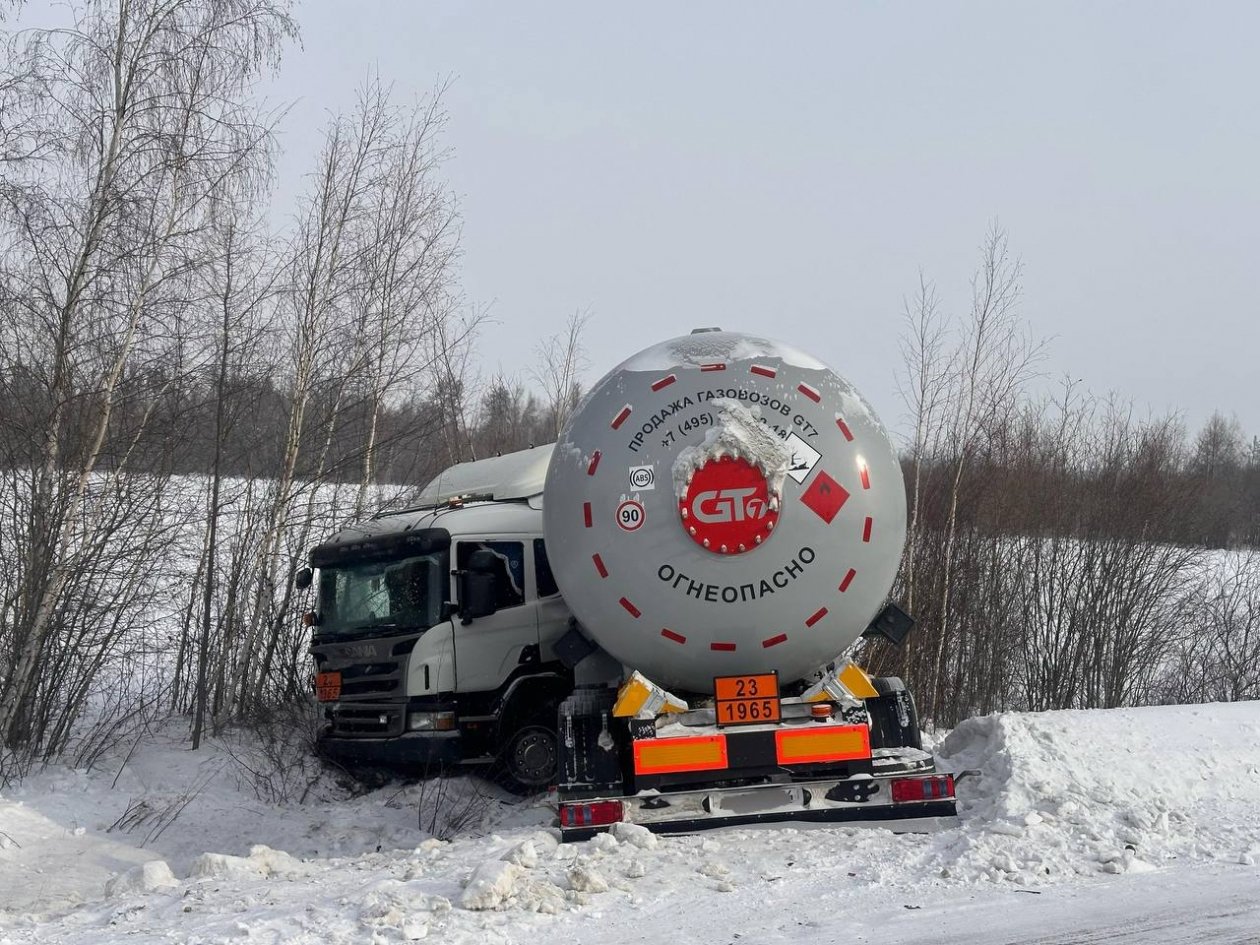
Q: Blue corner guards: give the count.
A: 0